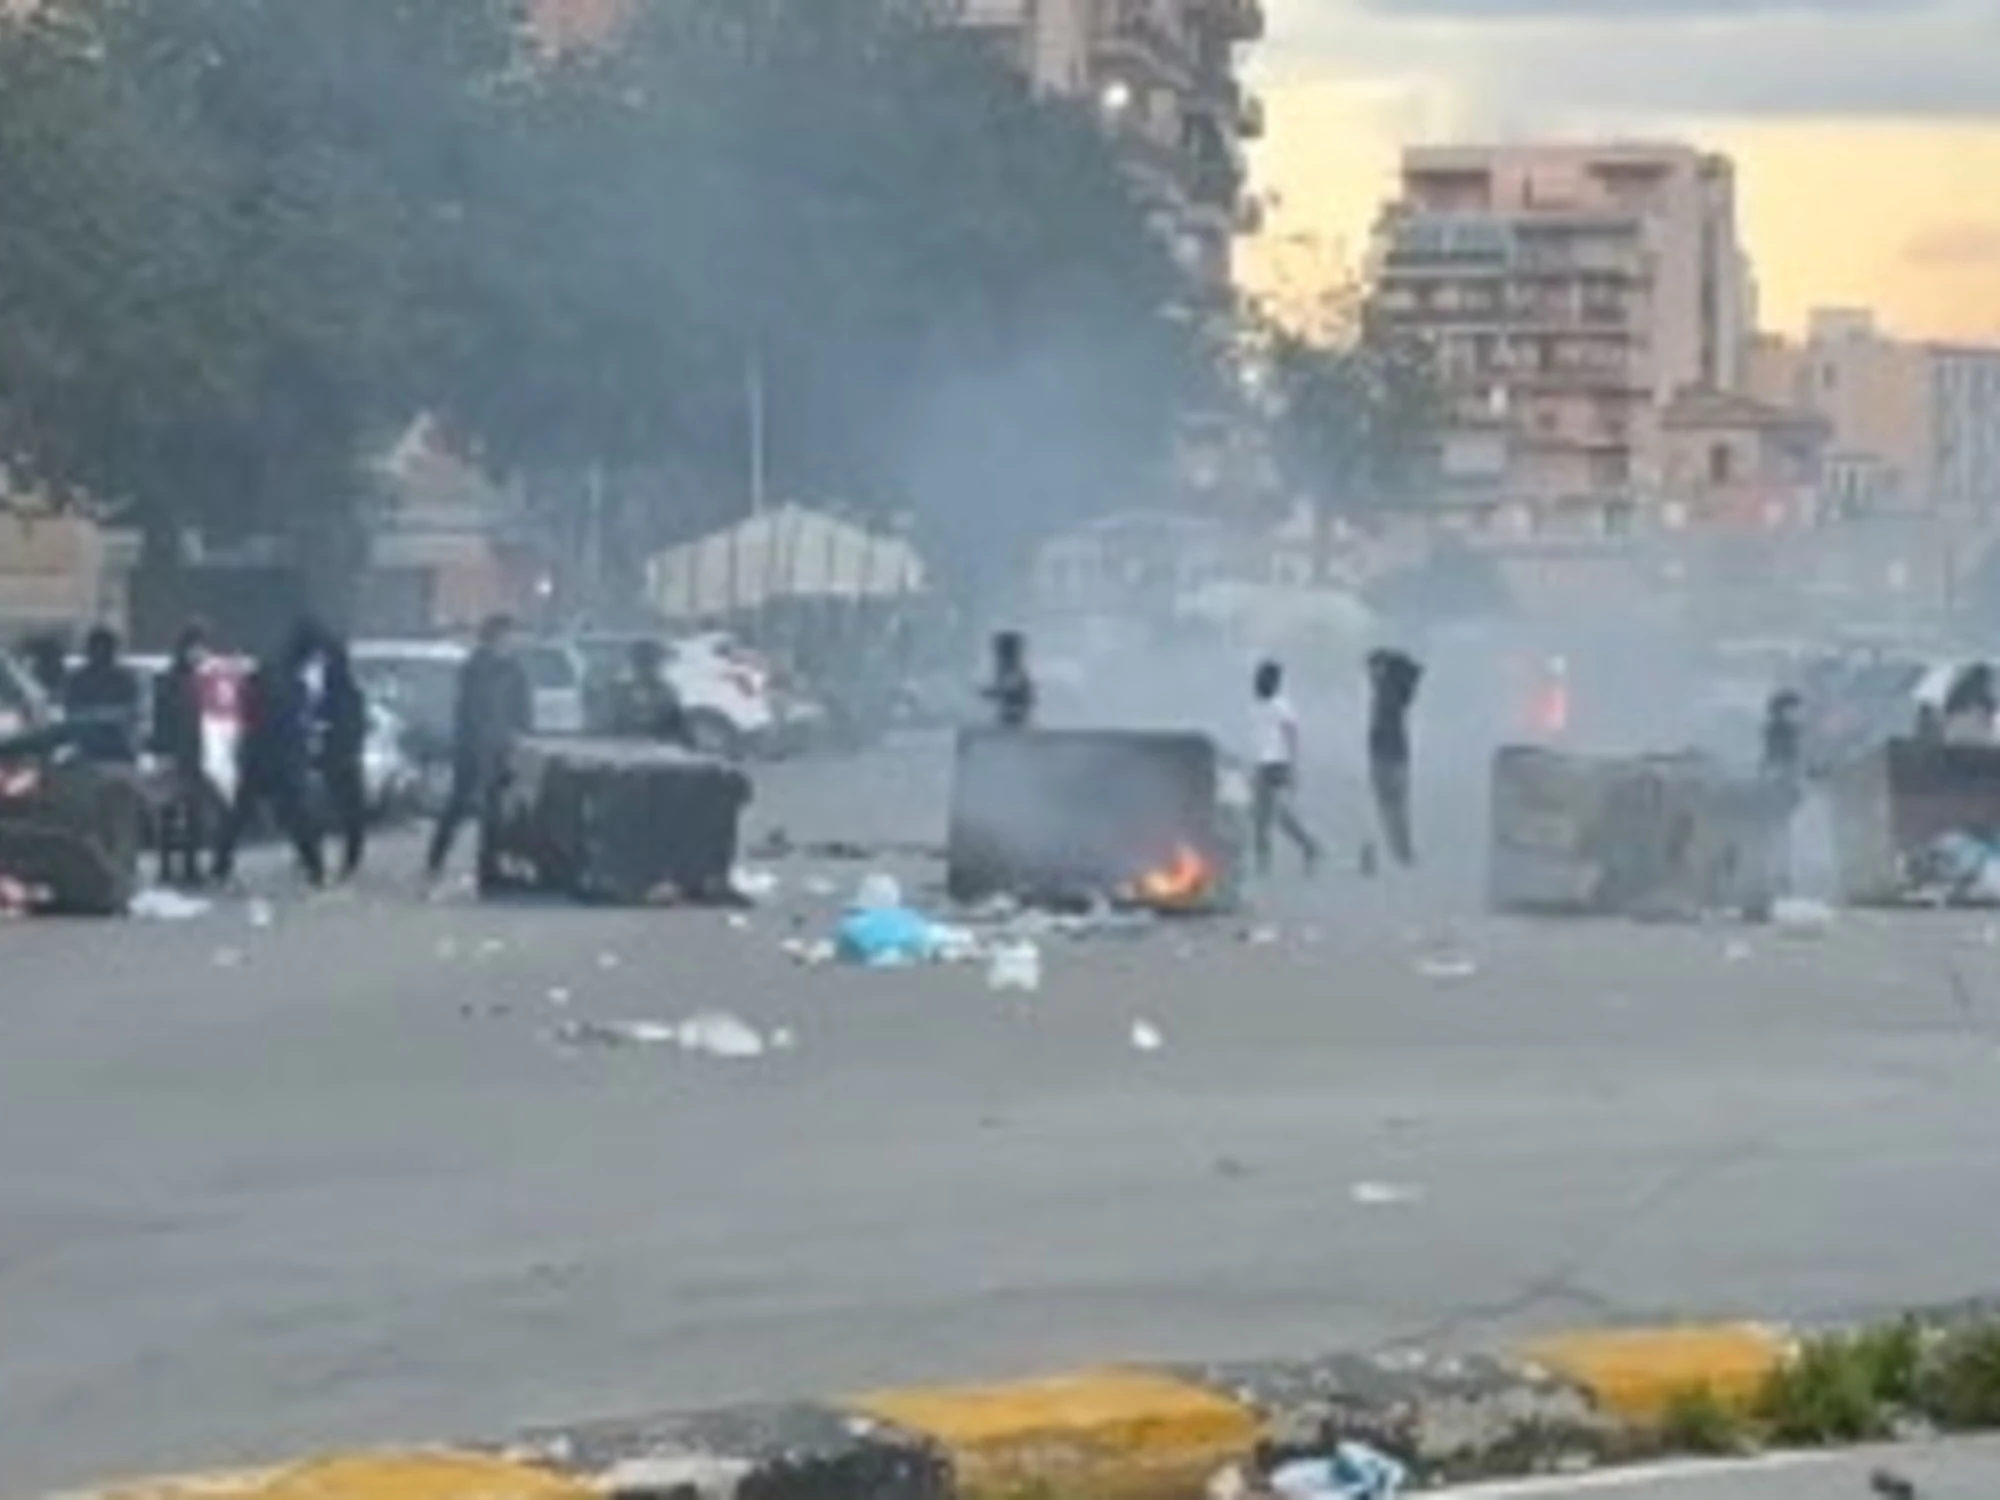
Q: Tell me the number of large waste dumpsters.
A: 5